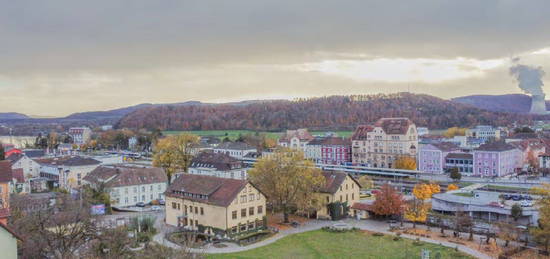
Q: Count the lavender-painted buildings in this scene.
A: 2